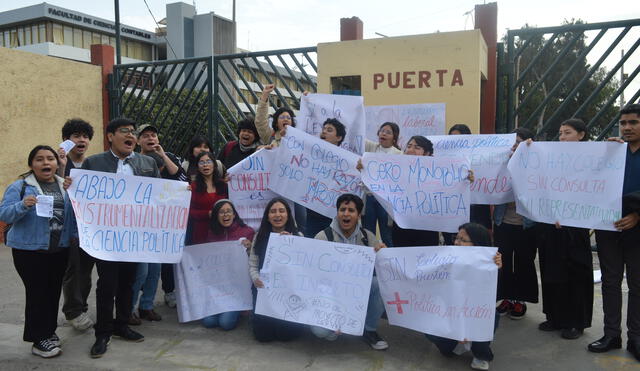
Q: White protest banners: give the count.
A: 11